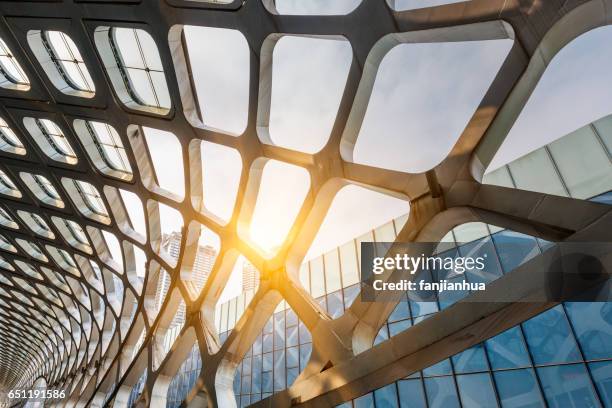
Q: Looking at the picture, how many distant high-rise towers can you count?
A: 3